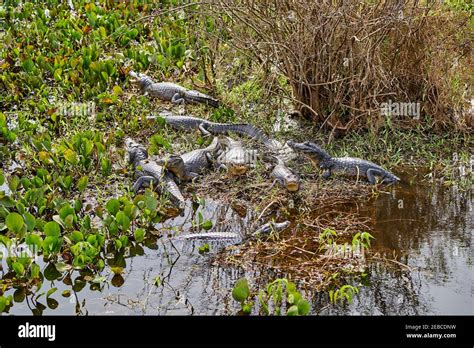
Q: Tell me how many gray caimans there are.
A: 8